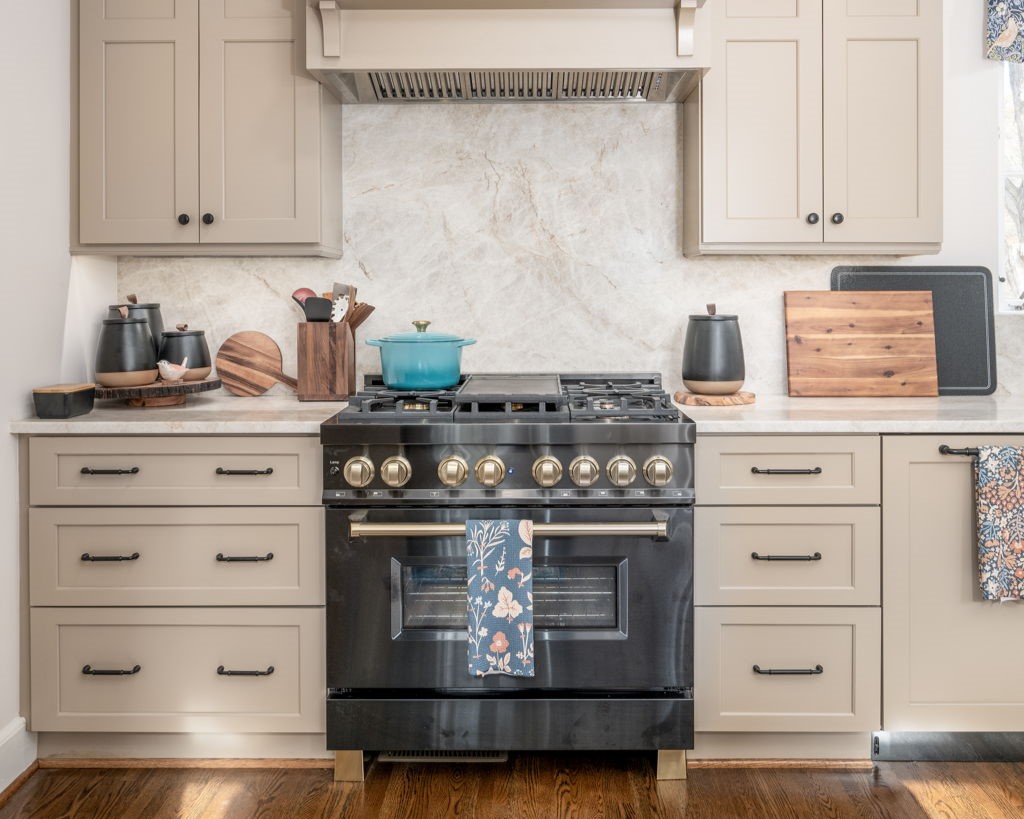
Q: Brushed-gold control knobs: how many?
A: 8